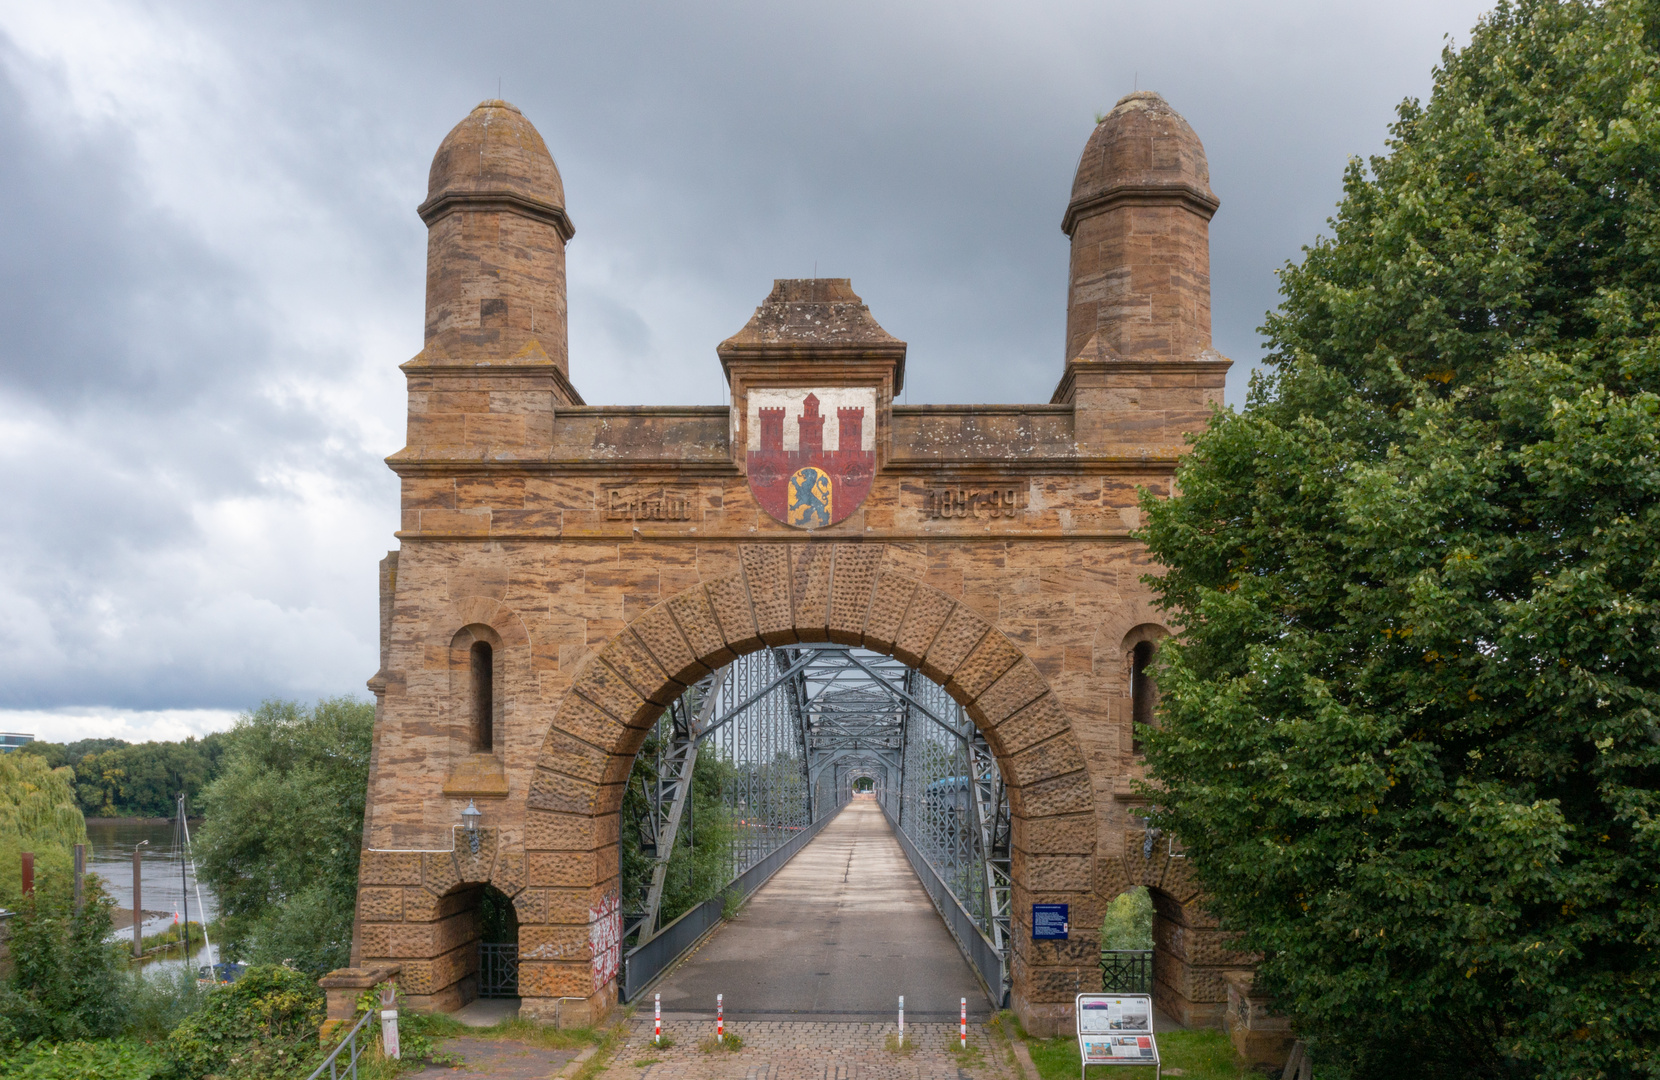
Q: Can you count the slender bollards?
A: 4